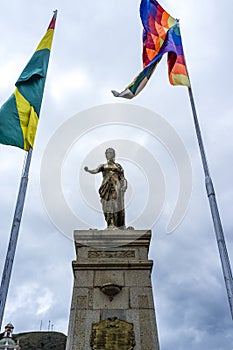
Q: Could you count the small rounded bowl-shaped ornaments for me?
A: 1